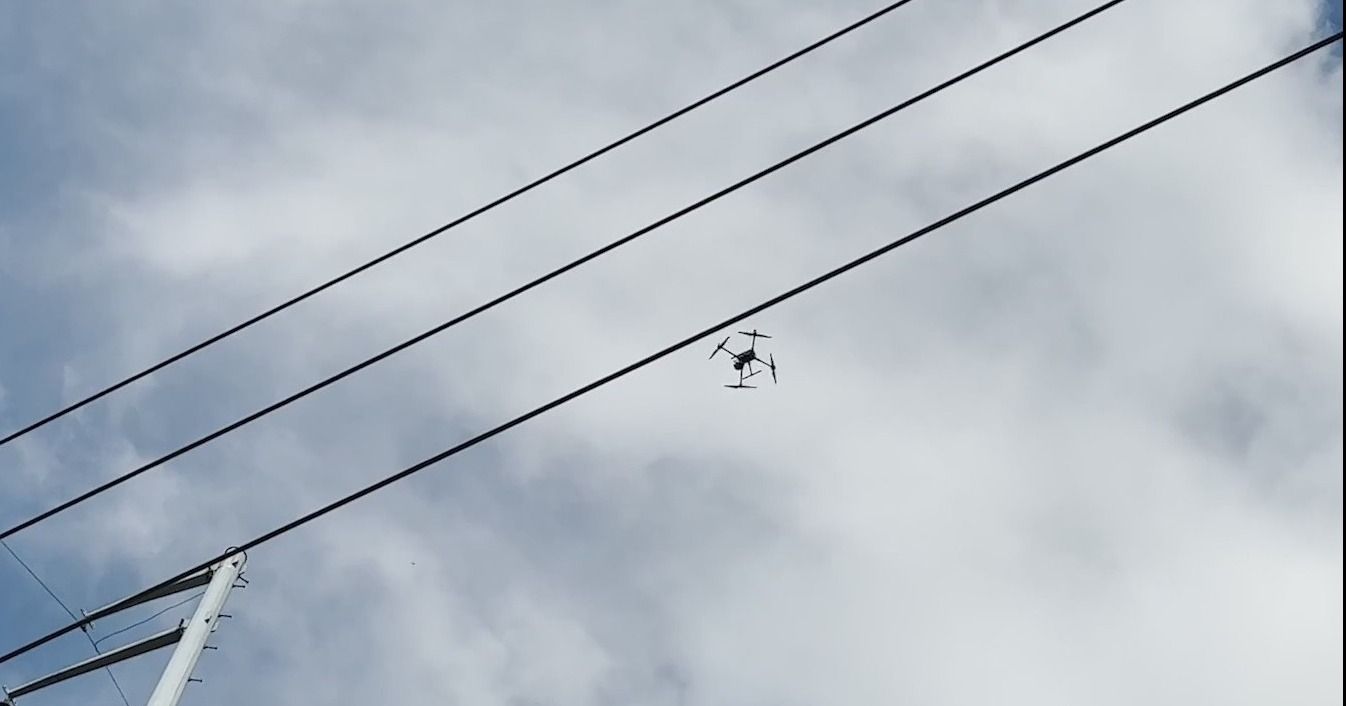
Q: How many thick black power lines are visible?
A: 3